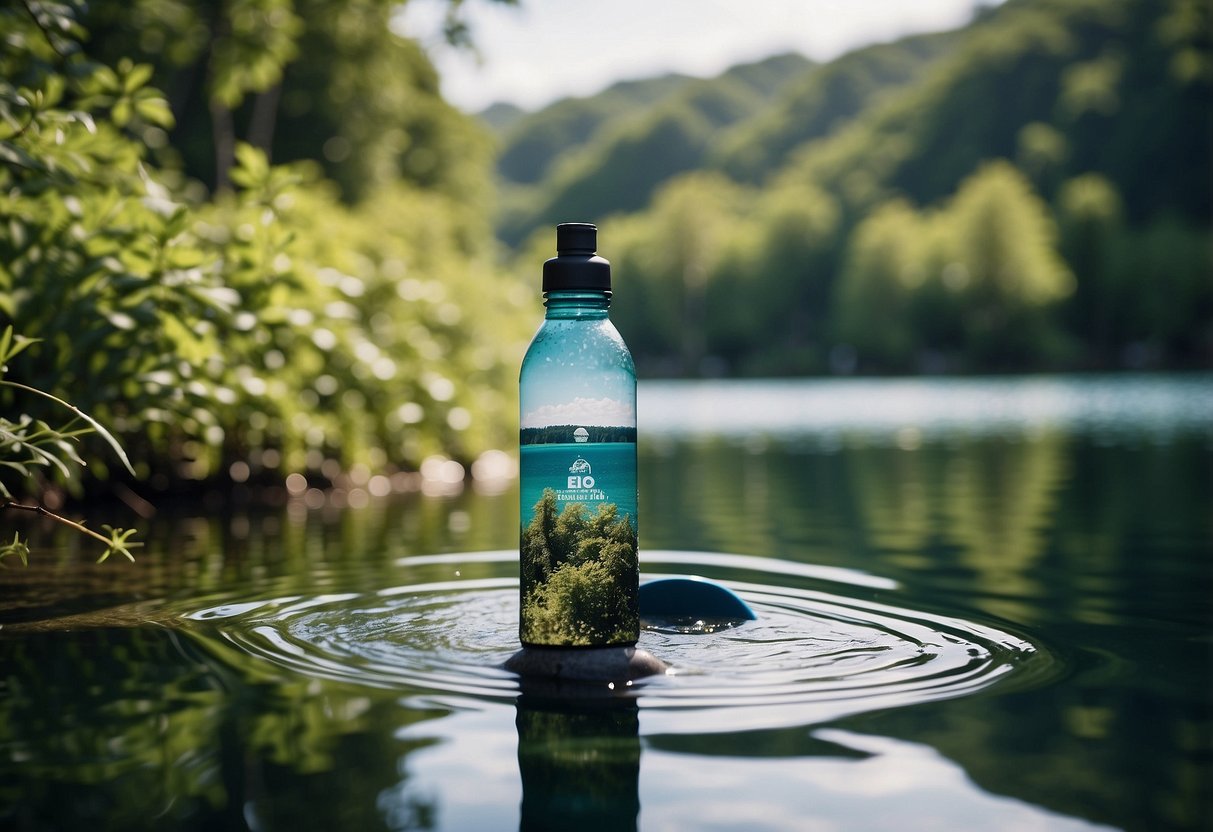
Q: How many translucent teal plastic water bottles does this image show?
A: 1